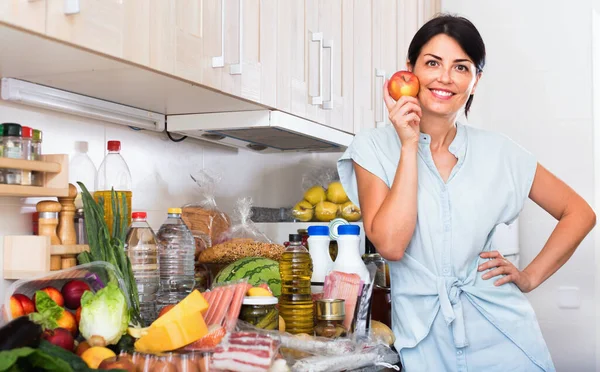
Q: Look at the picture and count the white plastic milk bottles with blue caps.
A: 2